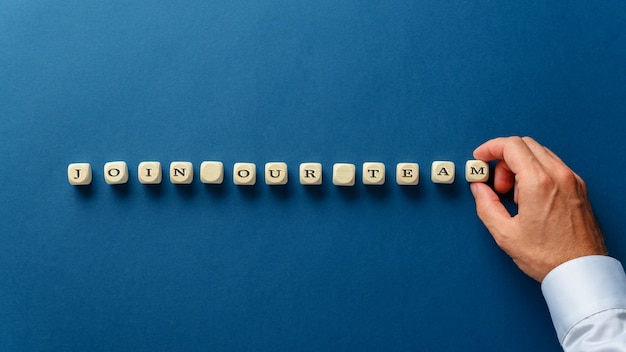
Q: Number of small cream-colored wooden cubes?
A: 13